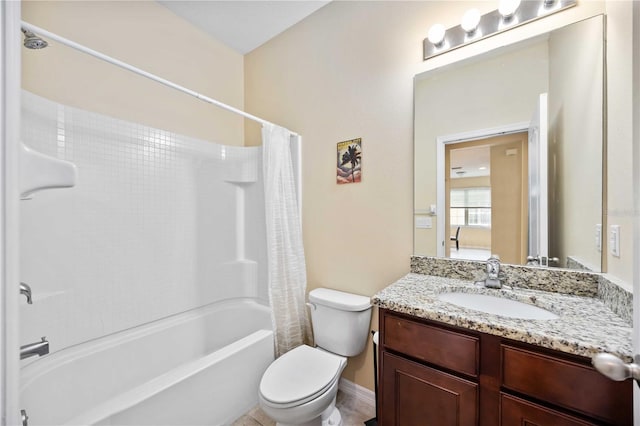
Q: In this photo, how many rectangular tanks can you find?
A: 1